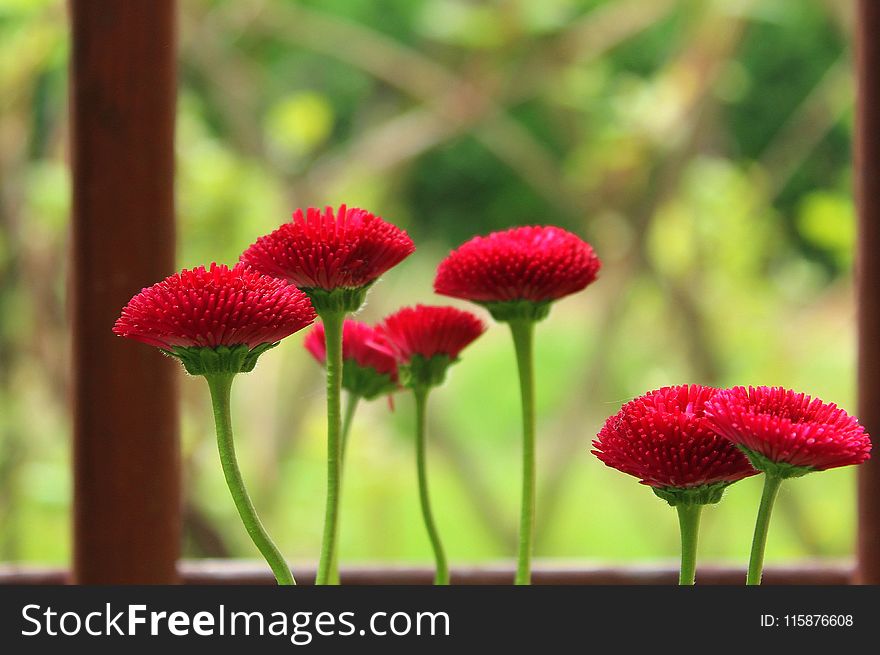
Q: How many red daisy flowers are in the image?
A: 7